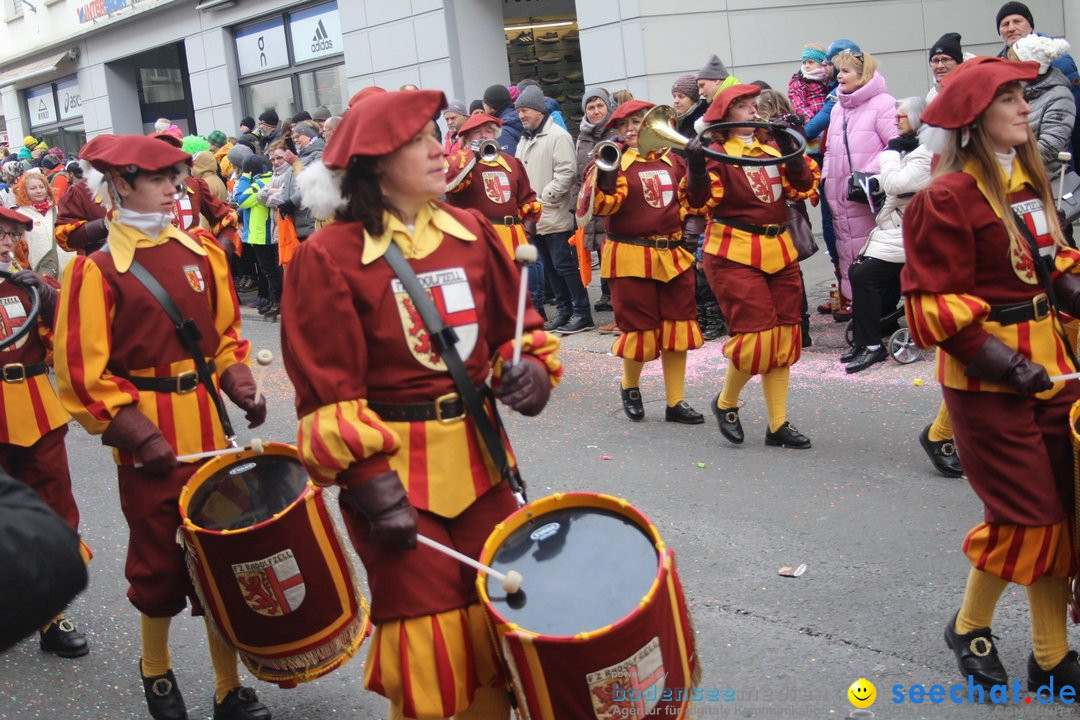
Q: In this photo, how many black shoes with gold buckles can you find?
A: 10